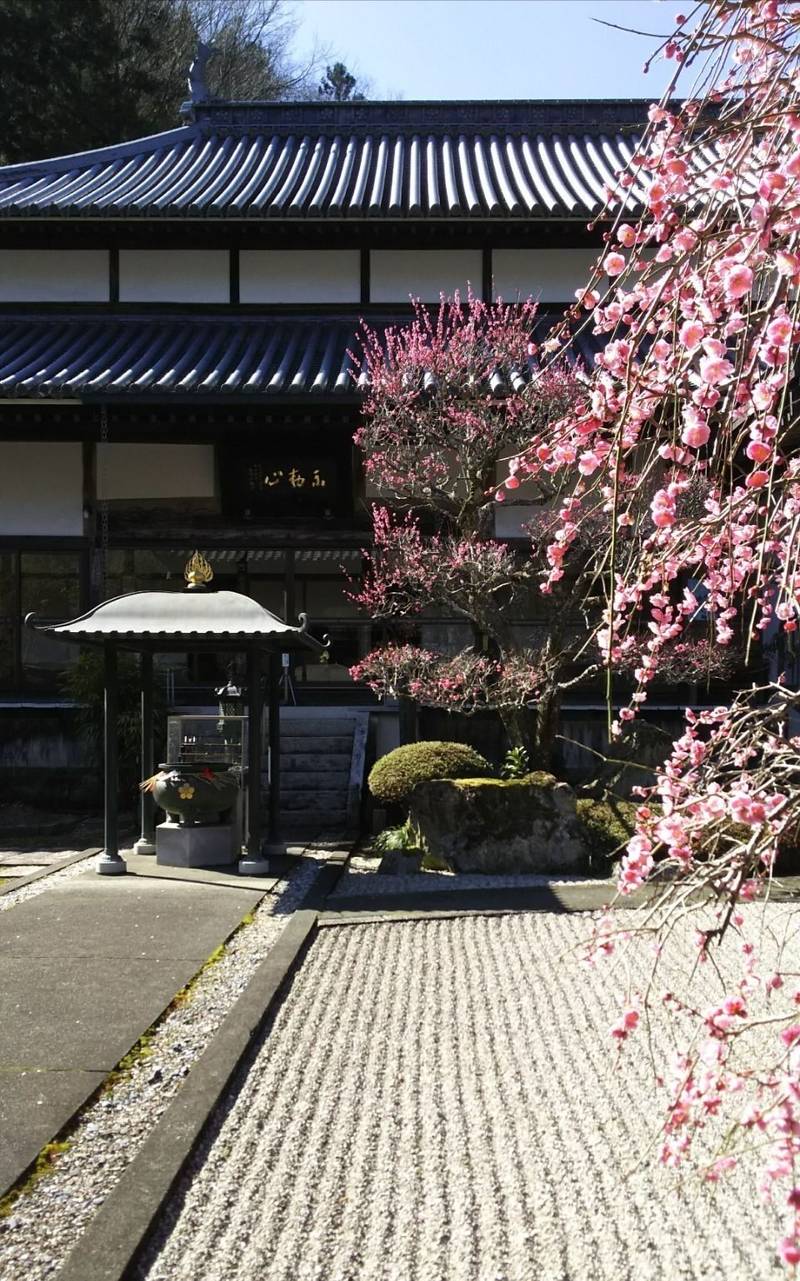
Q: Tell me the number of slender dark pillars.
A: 4